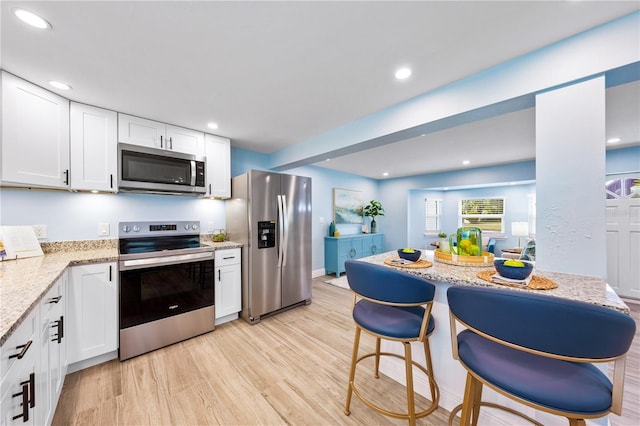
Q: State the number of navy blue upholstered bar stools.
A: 2